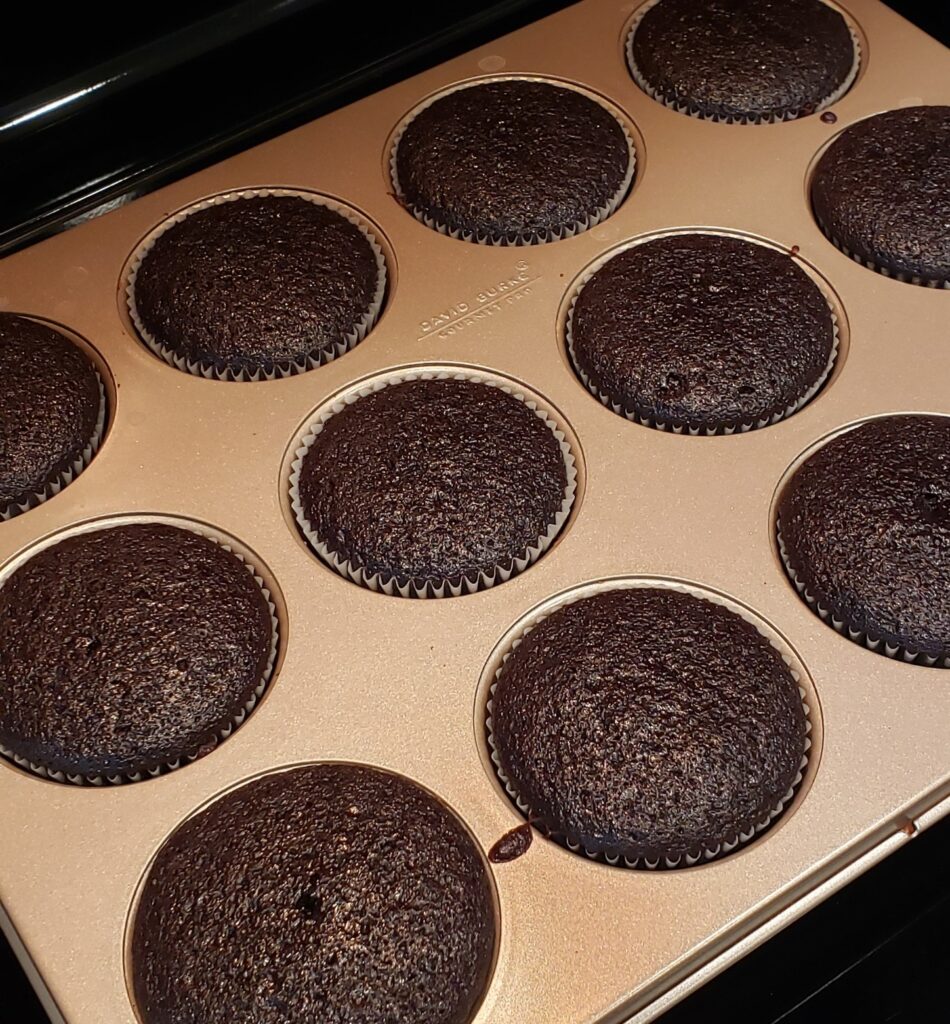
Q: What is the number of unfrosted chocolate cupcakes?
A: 11